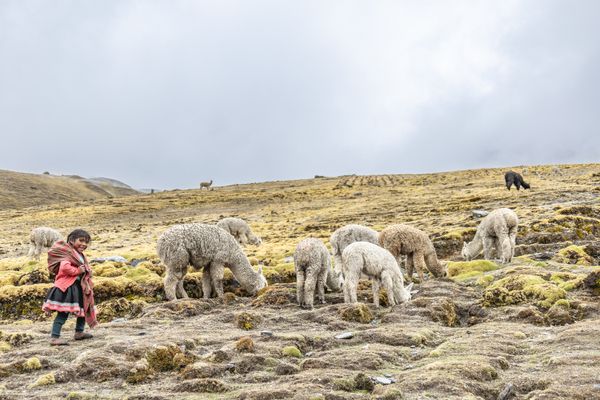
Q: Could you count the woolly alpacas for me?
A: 10